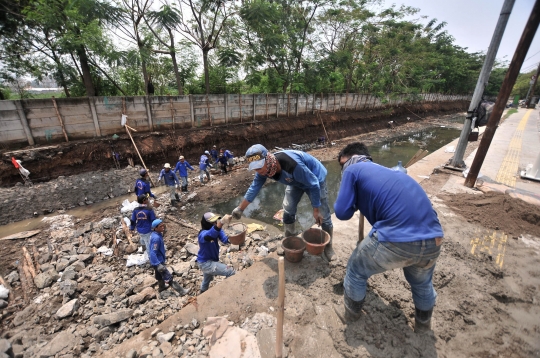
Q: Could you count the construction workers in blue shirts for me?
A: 12